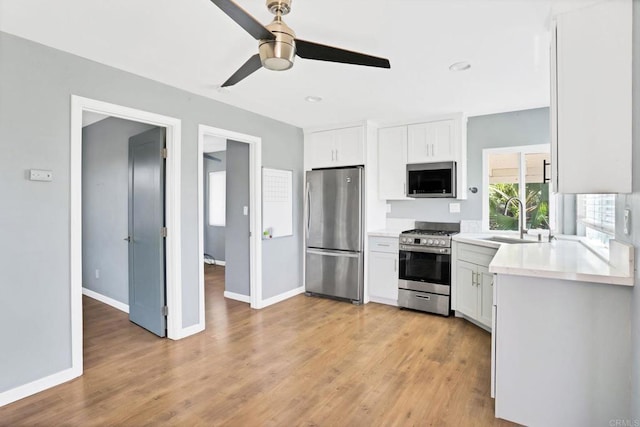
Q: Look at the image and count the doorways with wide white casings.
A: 2